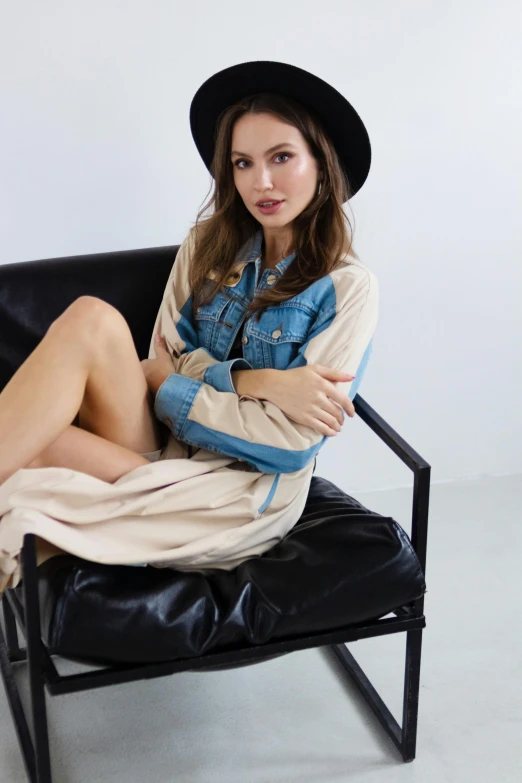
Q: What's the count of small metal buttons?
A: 3